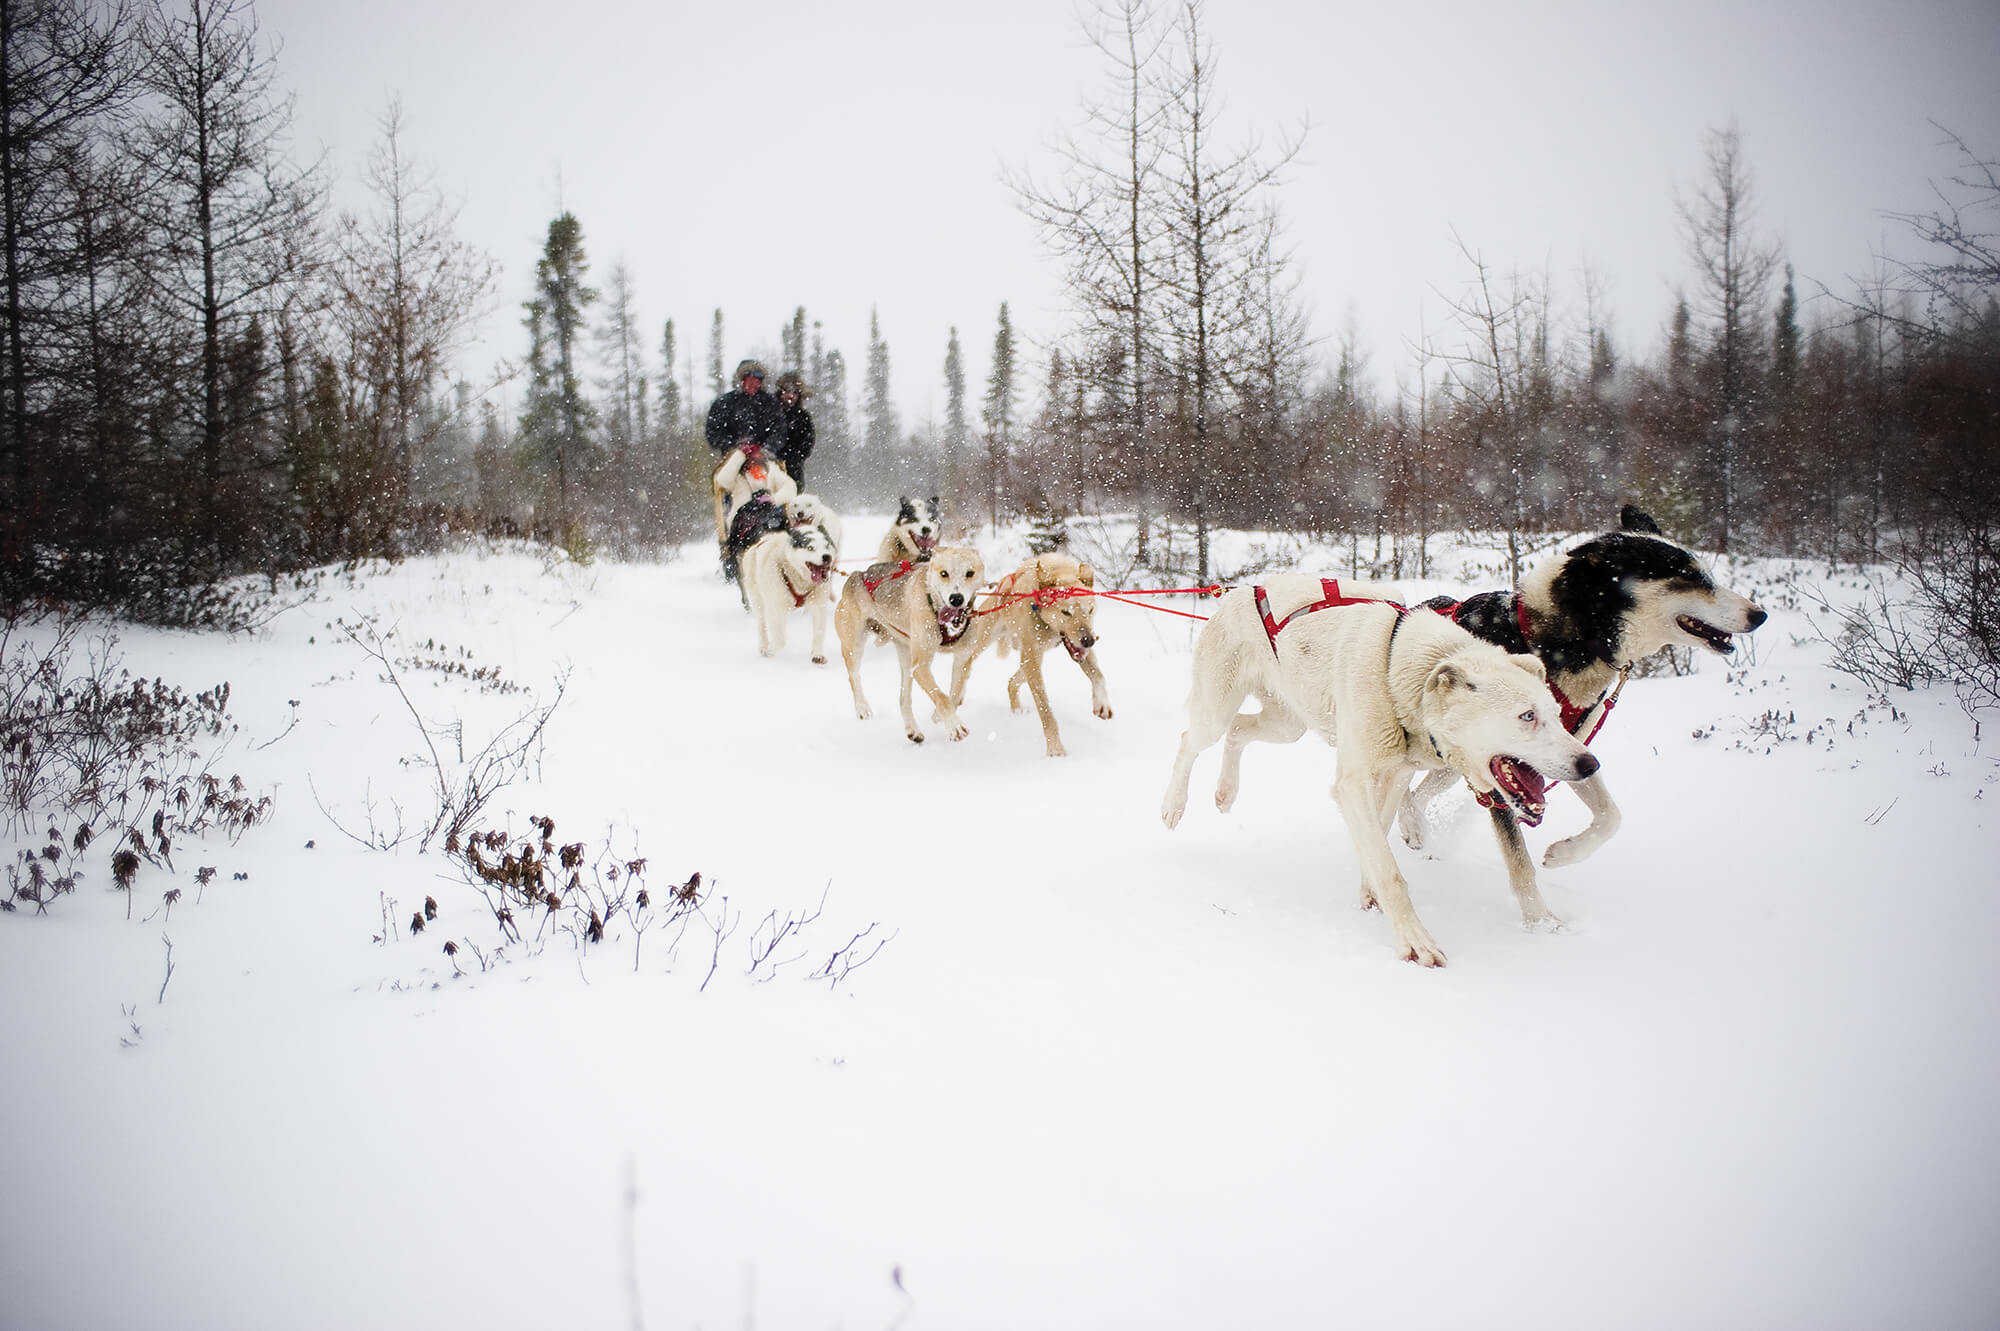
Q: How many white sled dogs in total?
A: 3